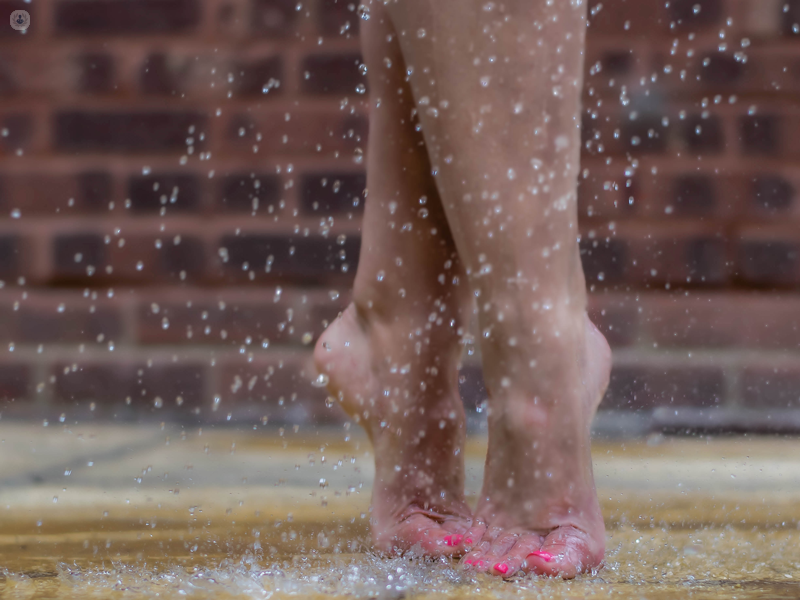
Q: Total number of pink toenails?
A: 6